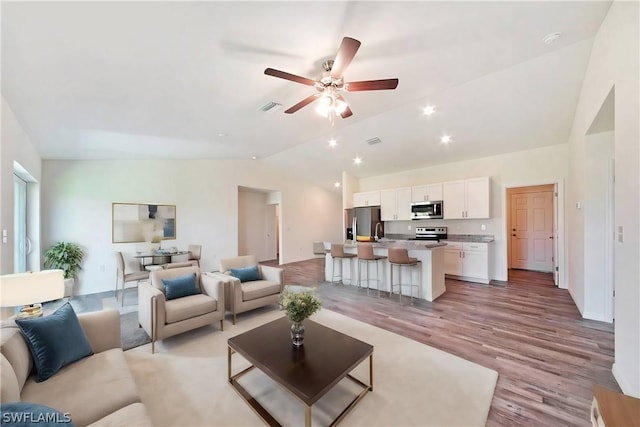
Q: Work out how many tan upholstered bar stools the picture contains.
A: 3